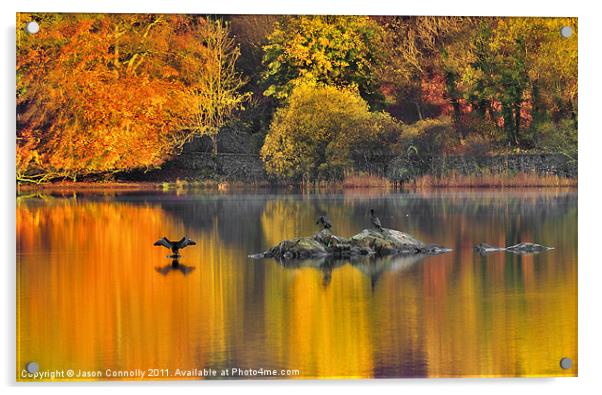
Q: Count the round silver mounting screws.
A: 4